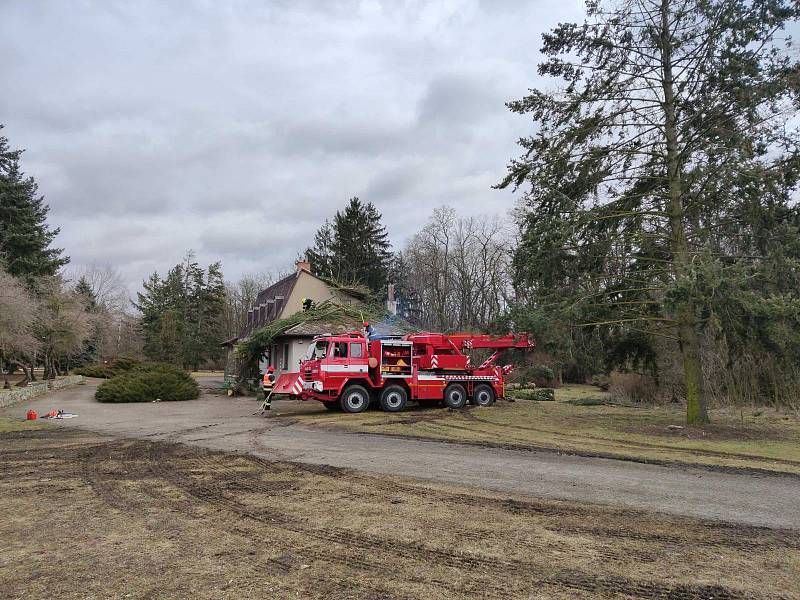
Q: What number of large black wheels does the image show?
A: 4